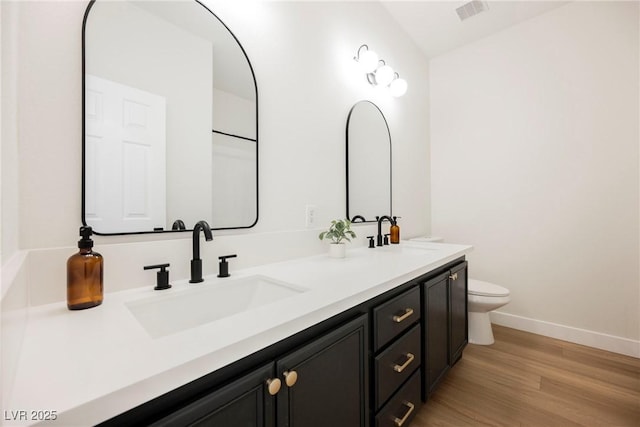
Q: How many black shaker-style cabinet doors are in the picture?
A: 4